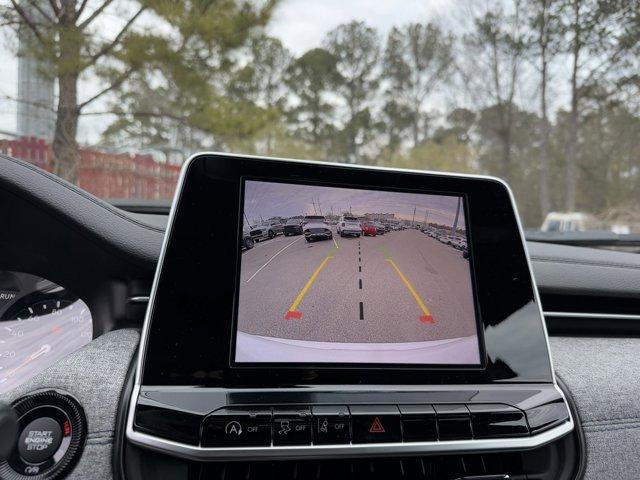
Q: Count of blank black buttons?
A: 3